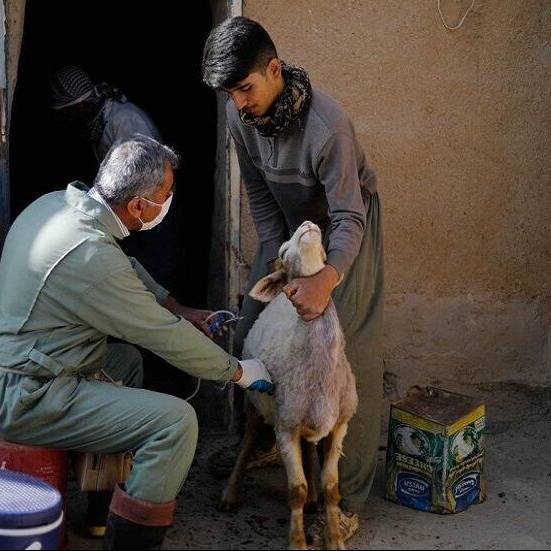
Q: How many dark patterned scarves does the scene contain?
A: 2